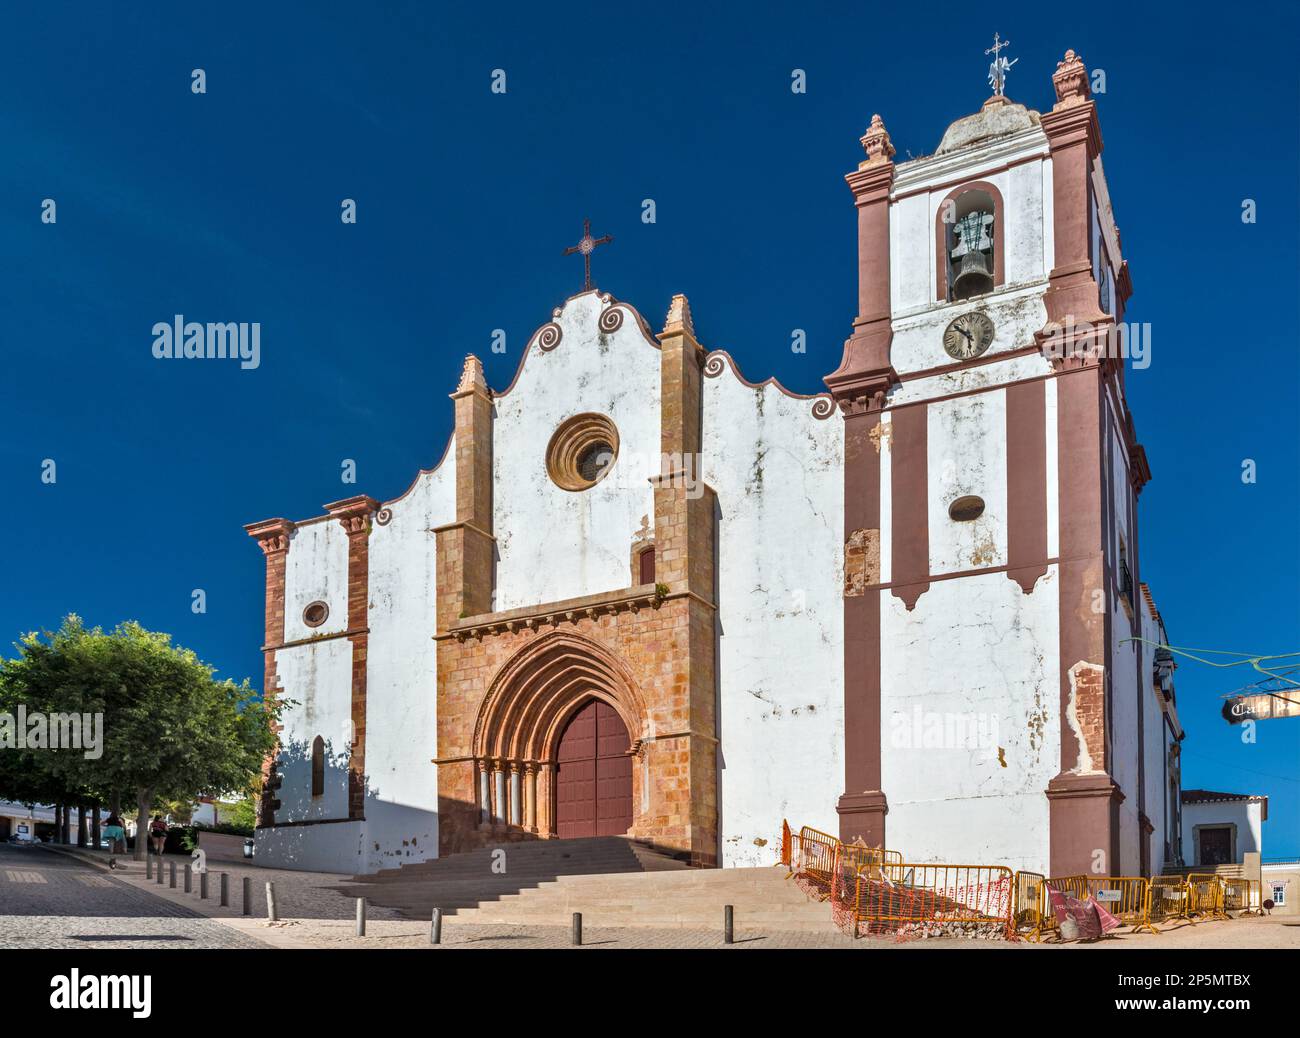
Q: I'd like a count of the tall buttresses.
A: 2